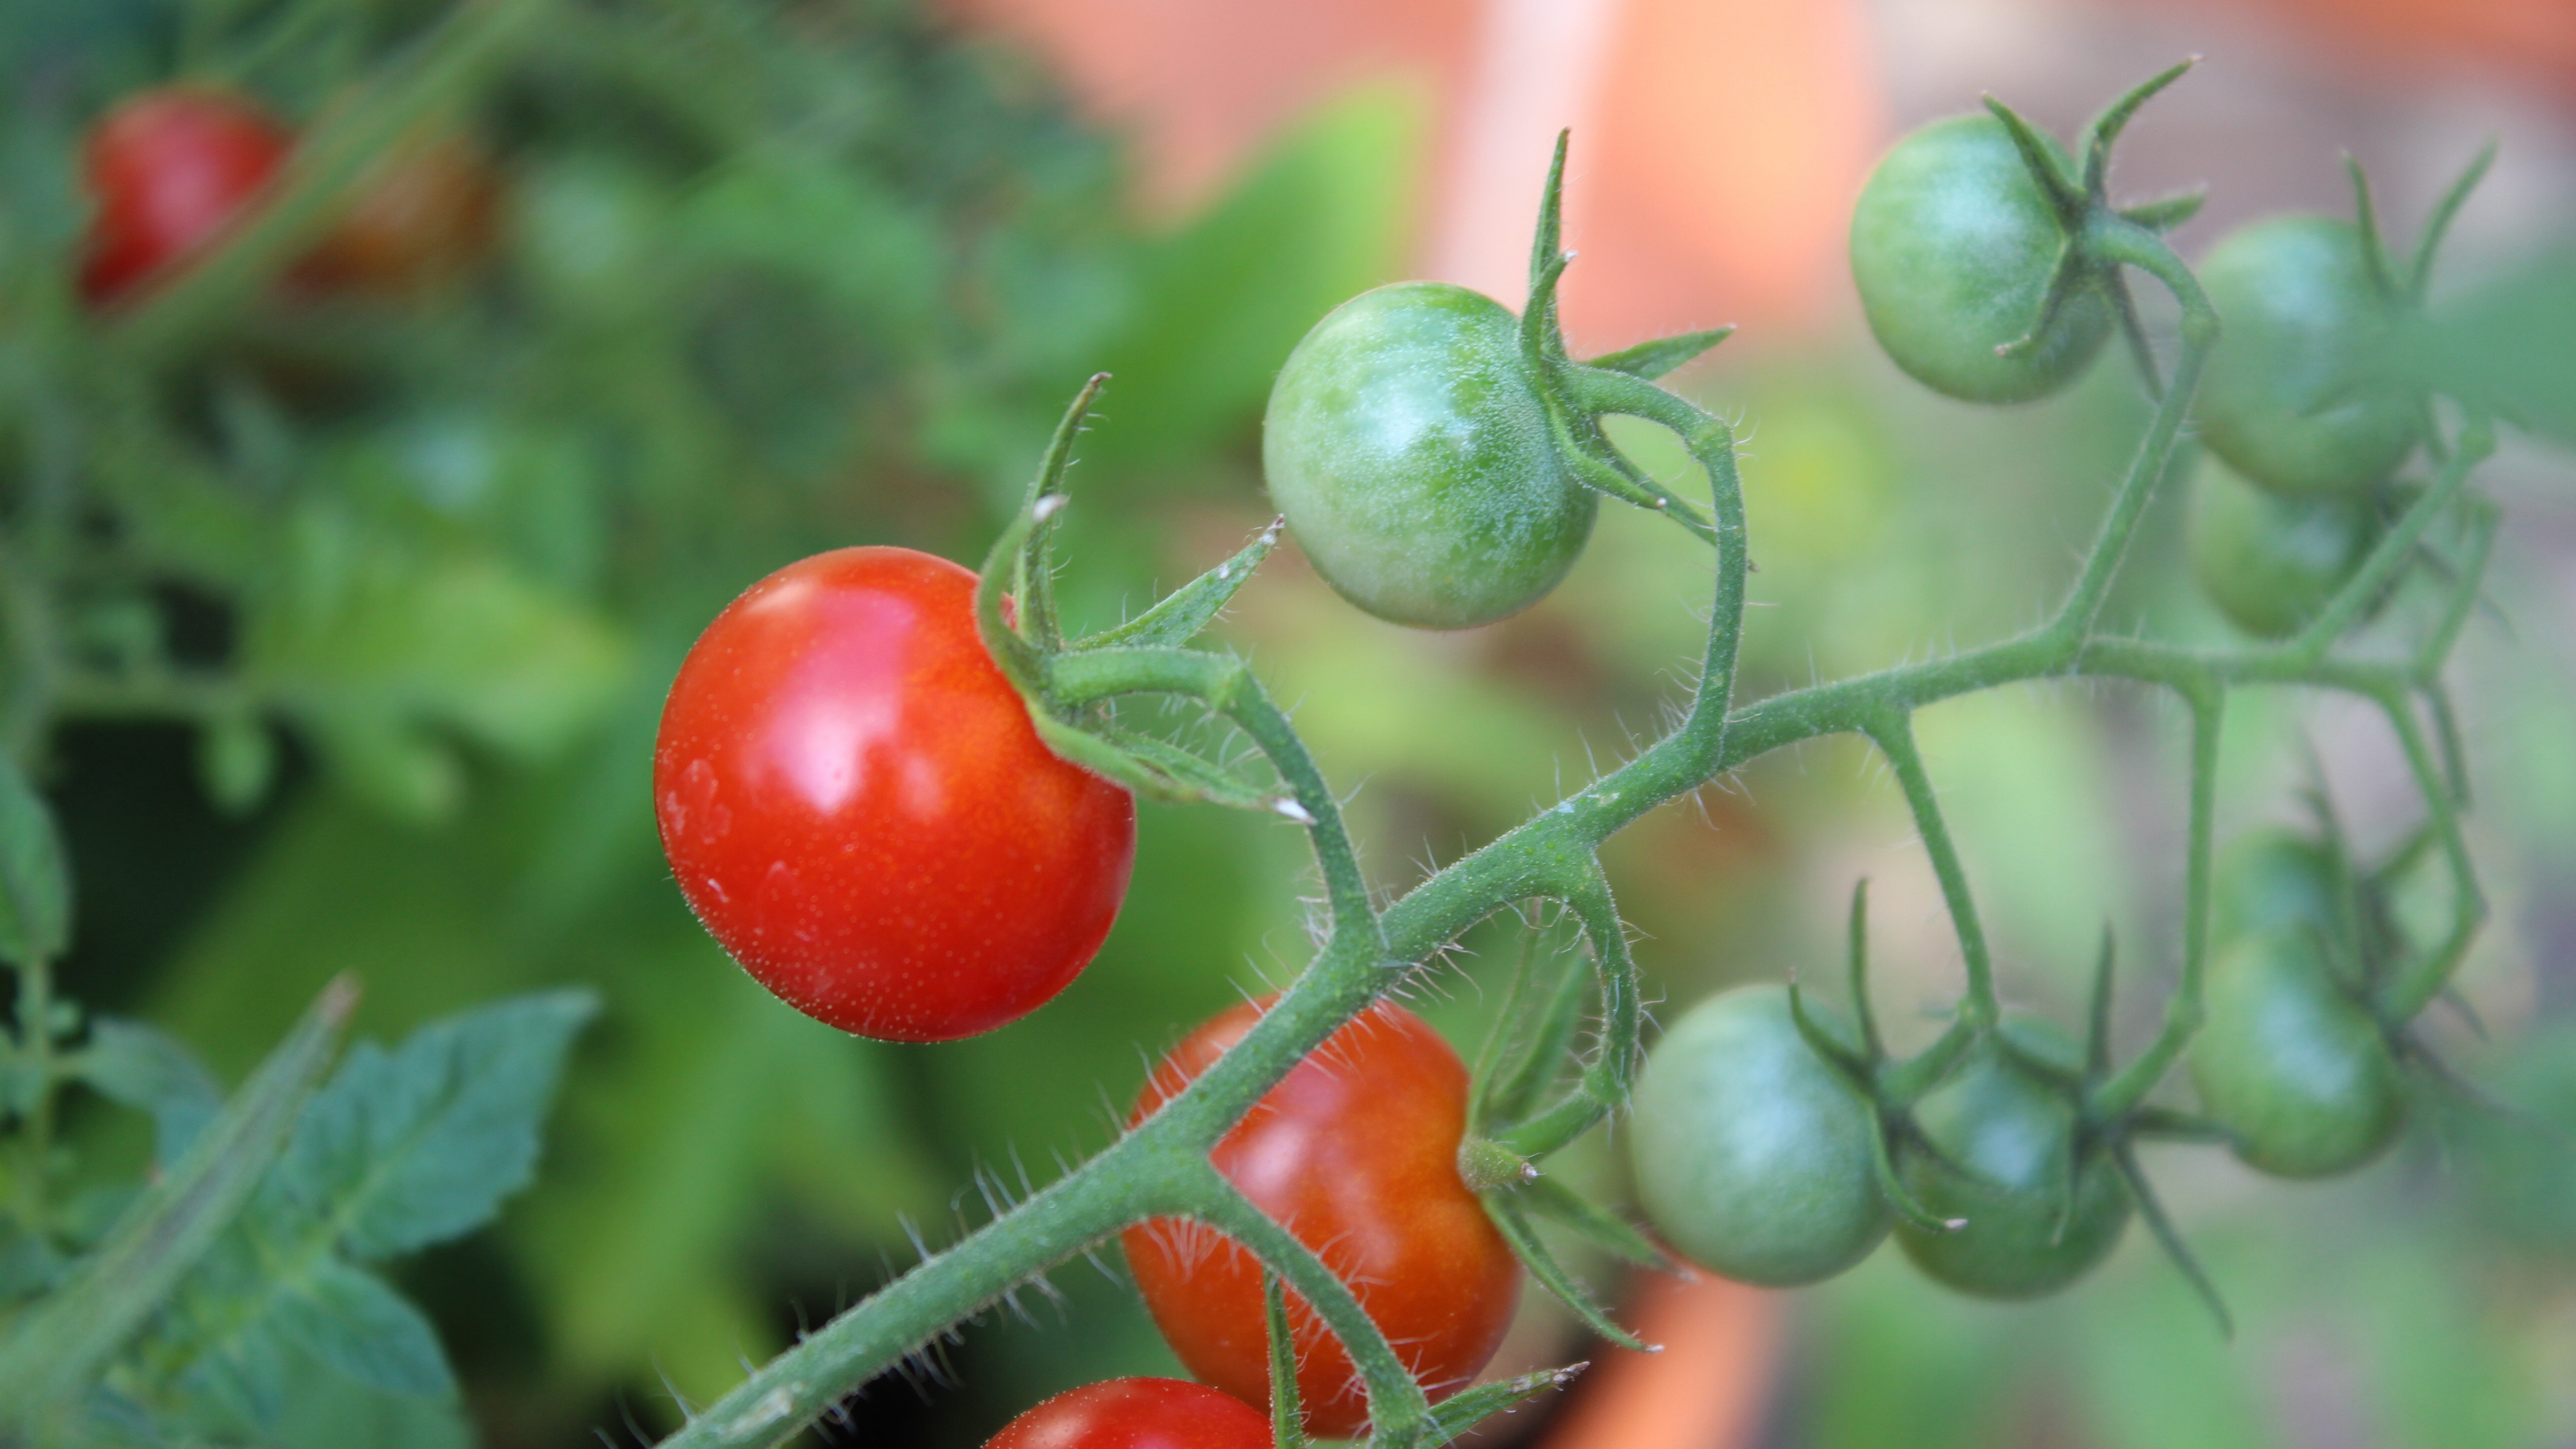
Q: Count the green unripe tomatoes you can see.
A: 8